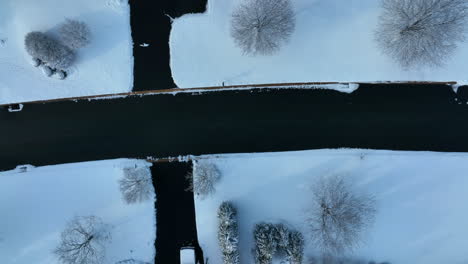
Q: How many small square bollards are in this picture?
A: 0